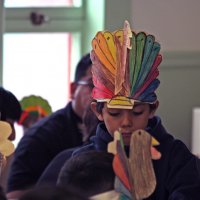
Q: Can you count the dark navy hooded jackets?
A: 1